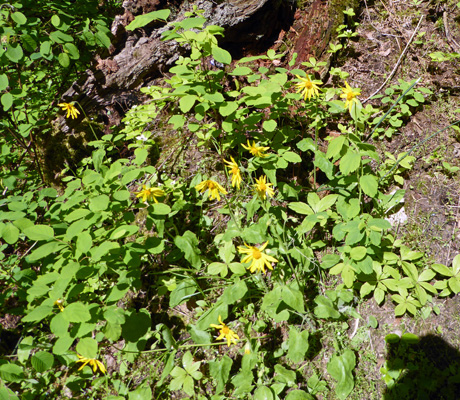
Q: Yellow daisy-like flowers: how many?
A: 11